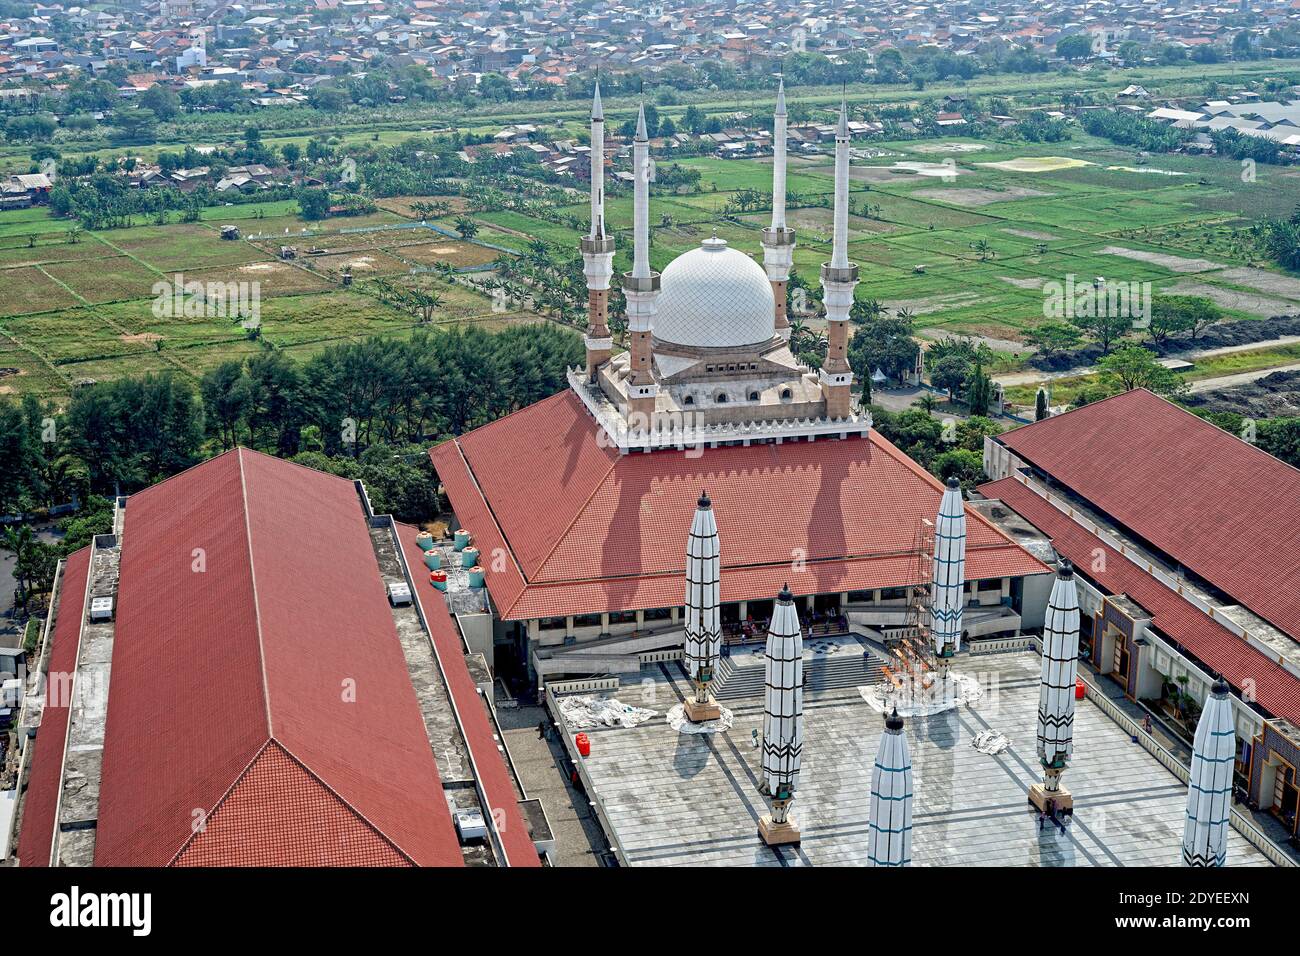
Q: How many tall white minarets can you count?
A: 4